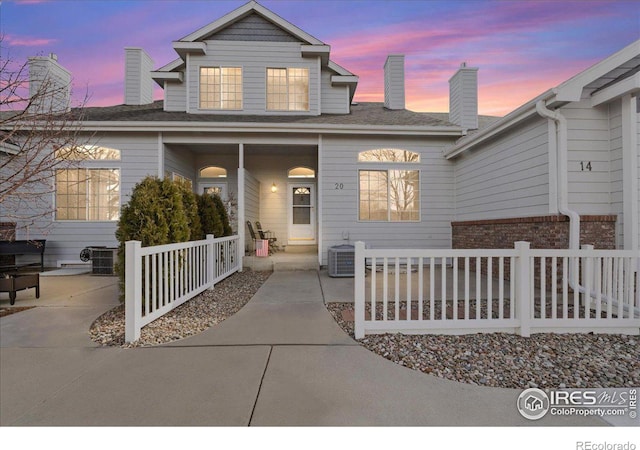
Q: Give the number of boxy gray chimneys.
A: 4